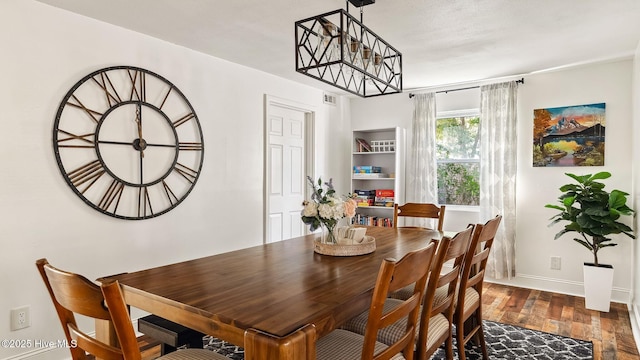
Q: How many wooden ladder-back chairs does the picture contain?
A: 5